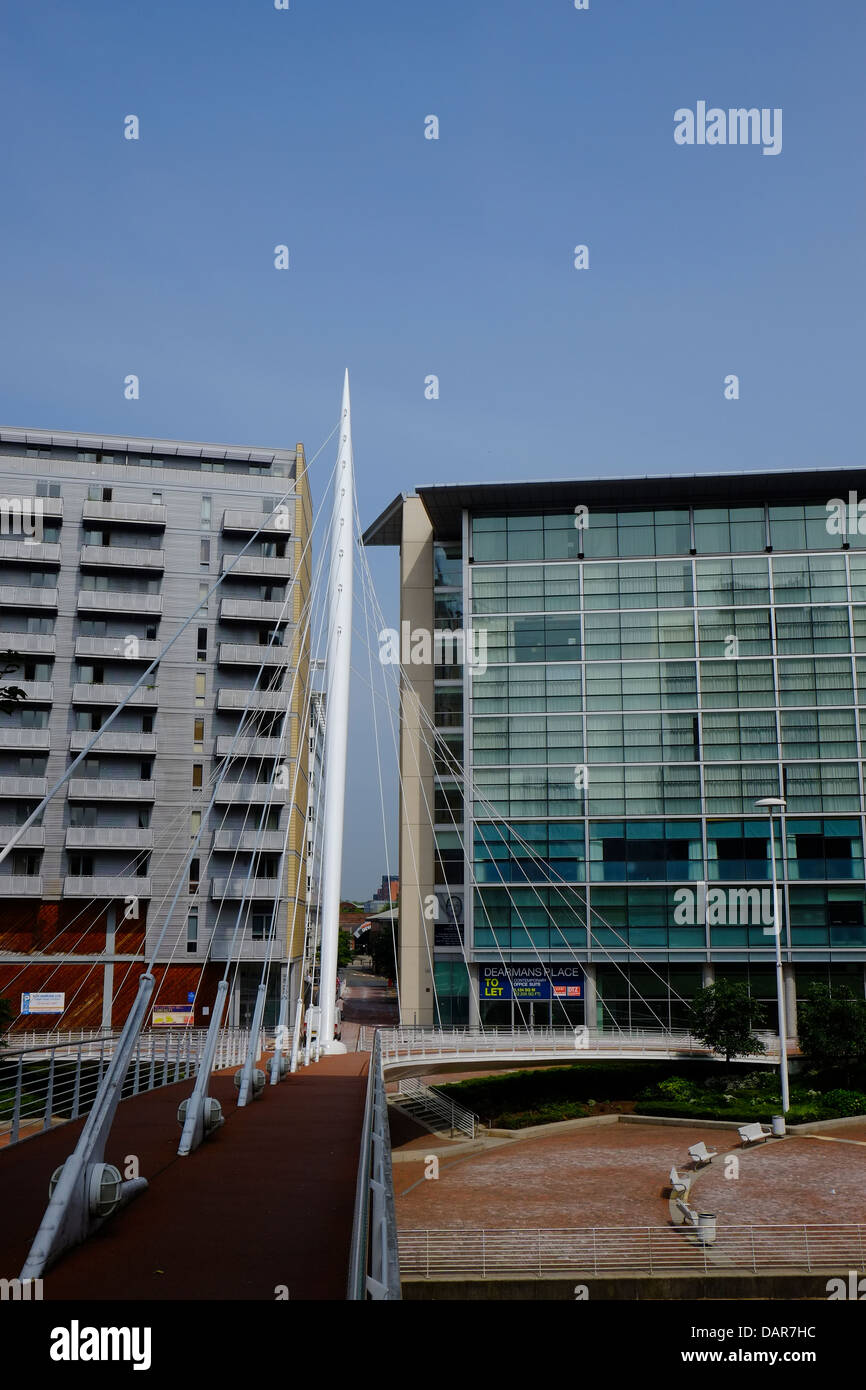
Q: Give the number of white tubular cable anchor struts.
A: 7